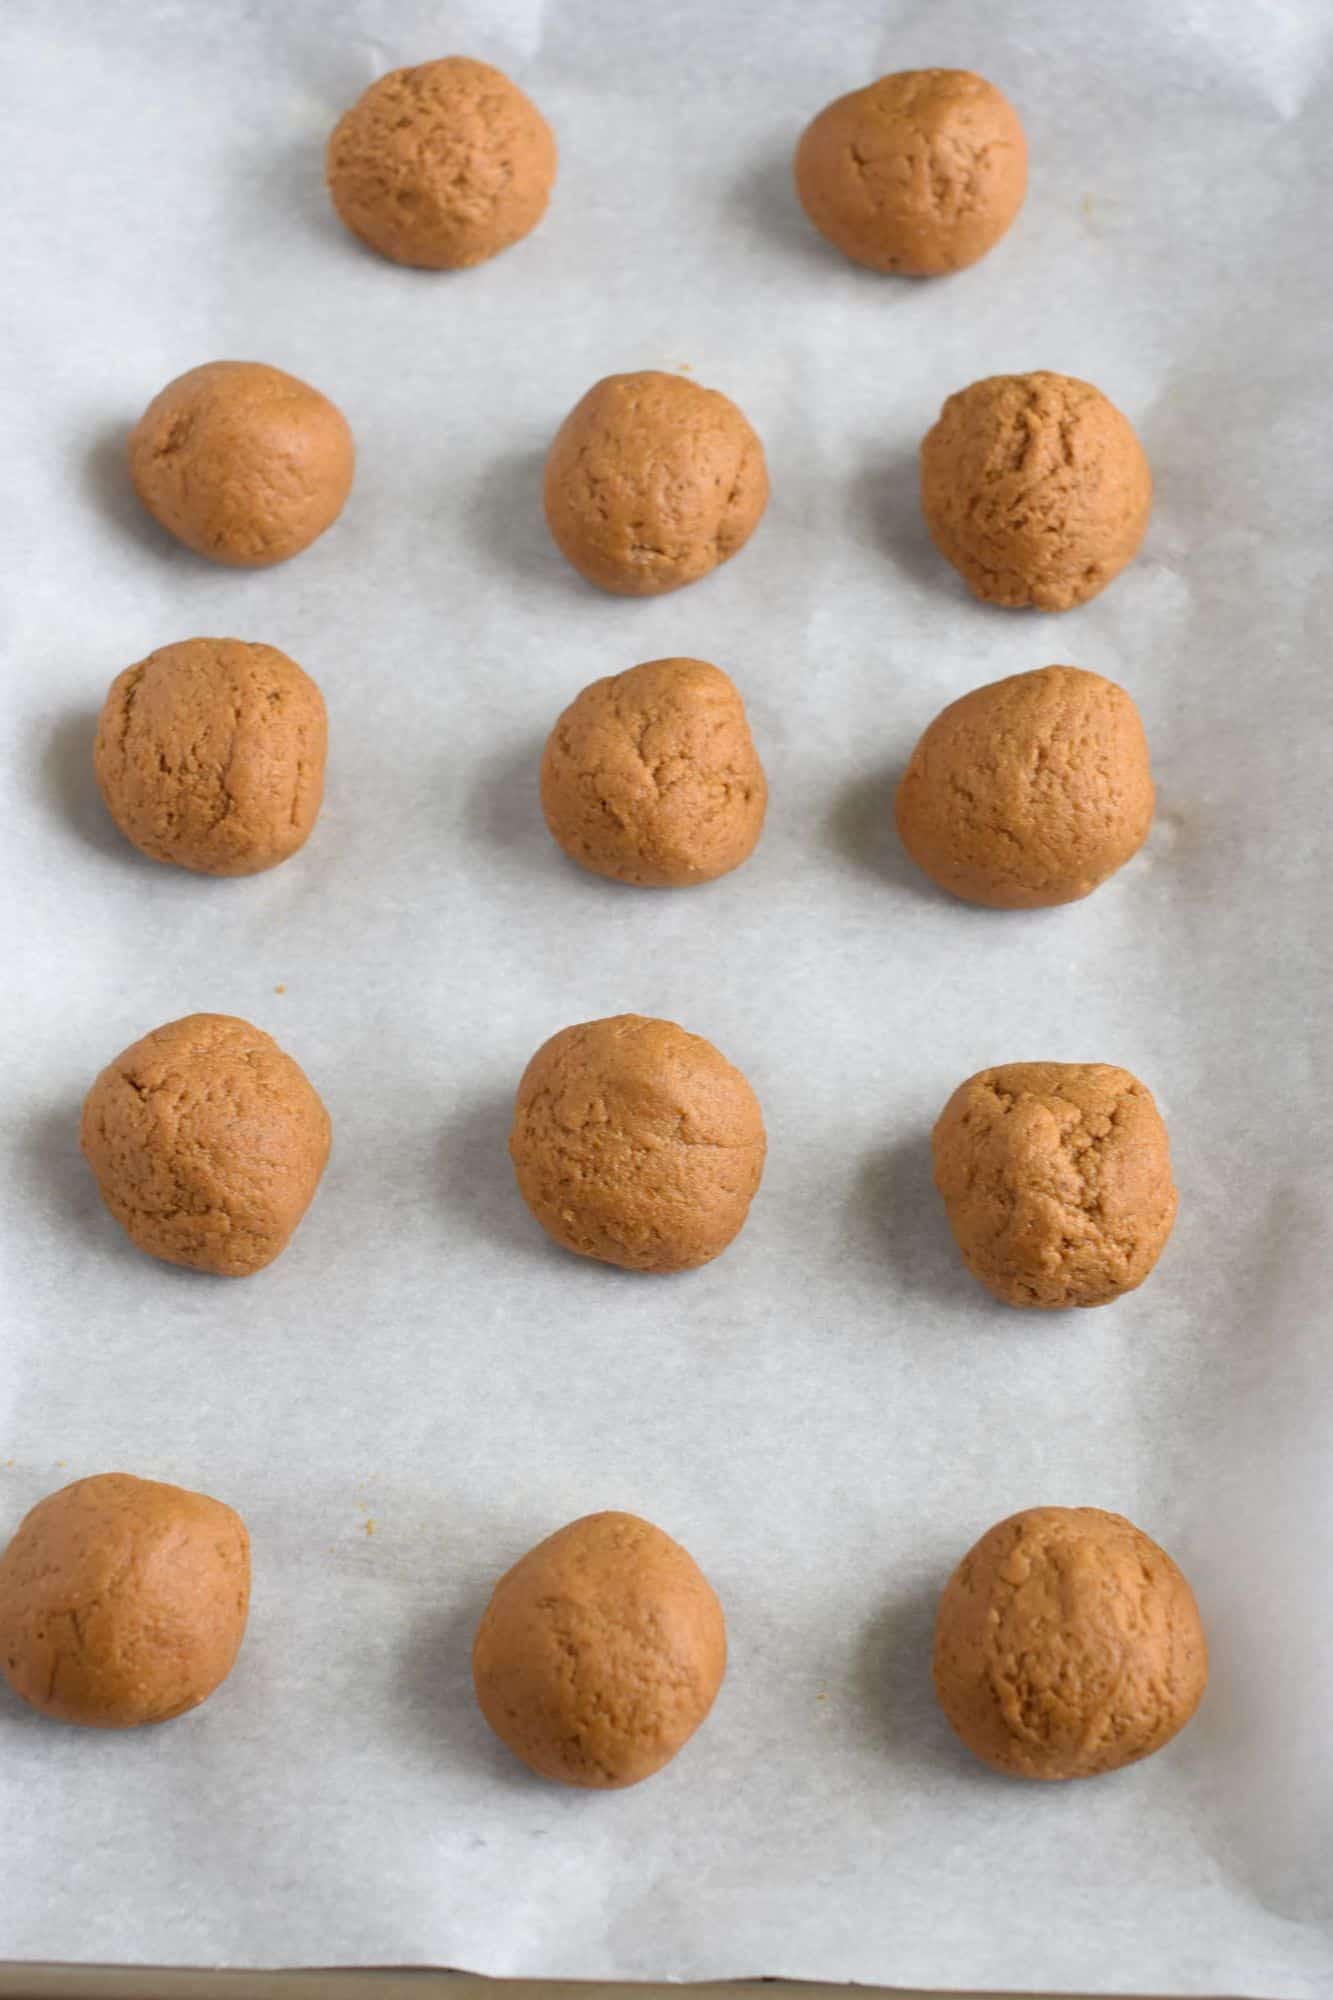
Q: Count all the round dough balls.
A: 14